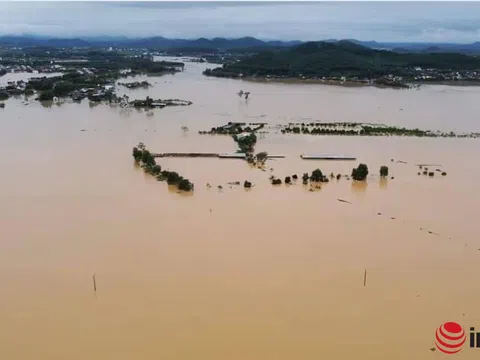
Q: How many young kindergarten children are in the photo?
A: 0